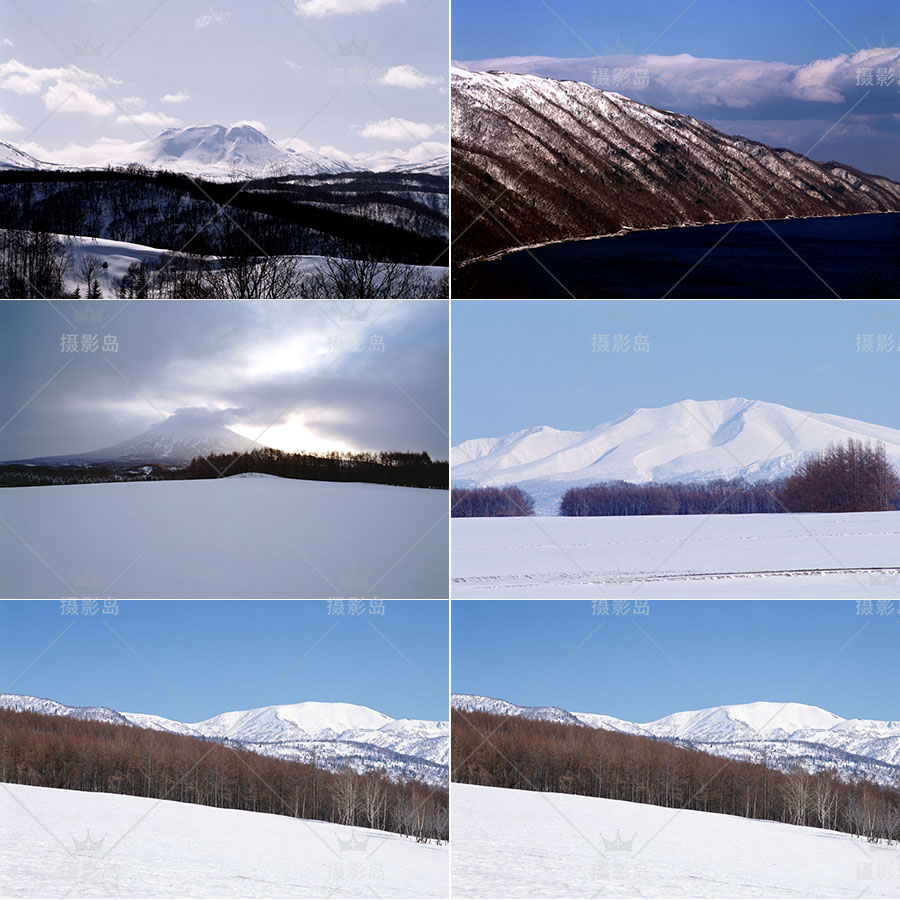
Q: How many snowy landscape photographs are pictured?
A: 6